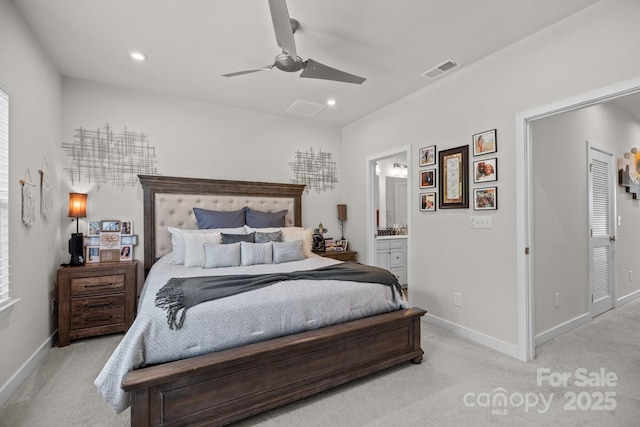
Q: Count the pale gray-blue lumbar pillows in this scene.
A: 3